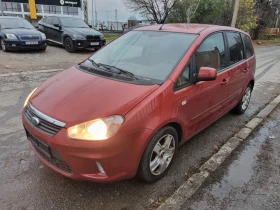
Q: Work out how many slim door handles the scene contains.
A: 2